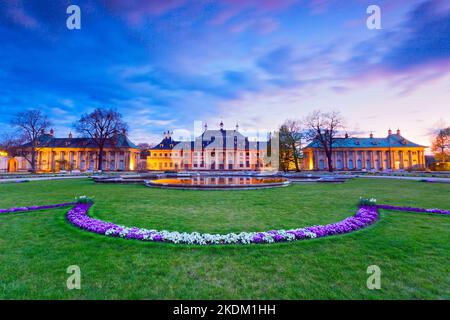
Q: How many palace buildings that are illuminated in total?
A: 3